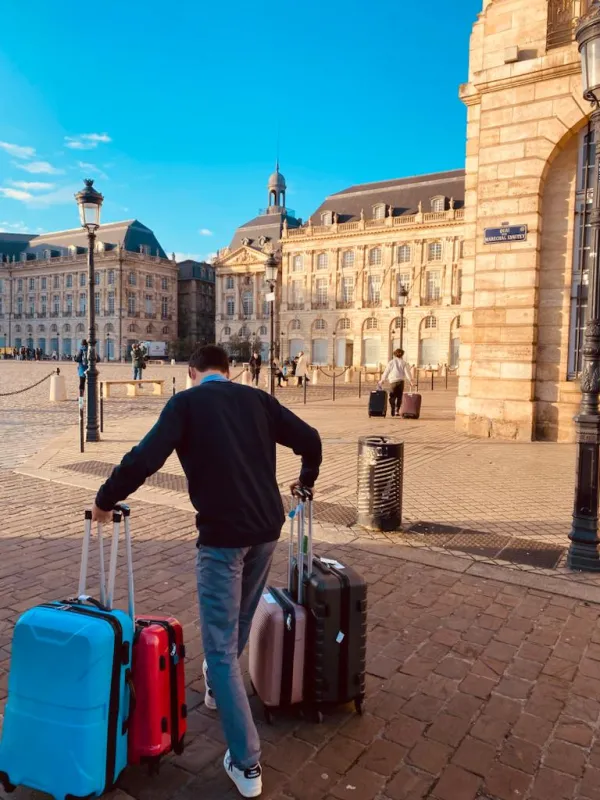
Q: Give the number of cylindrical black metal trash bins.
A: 1